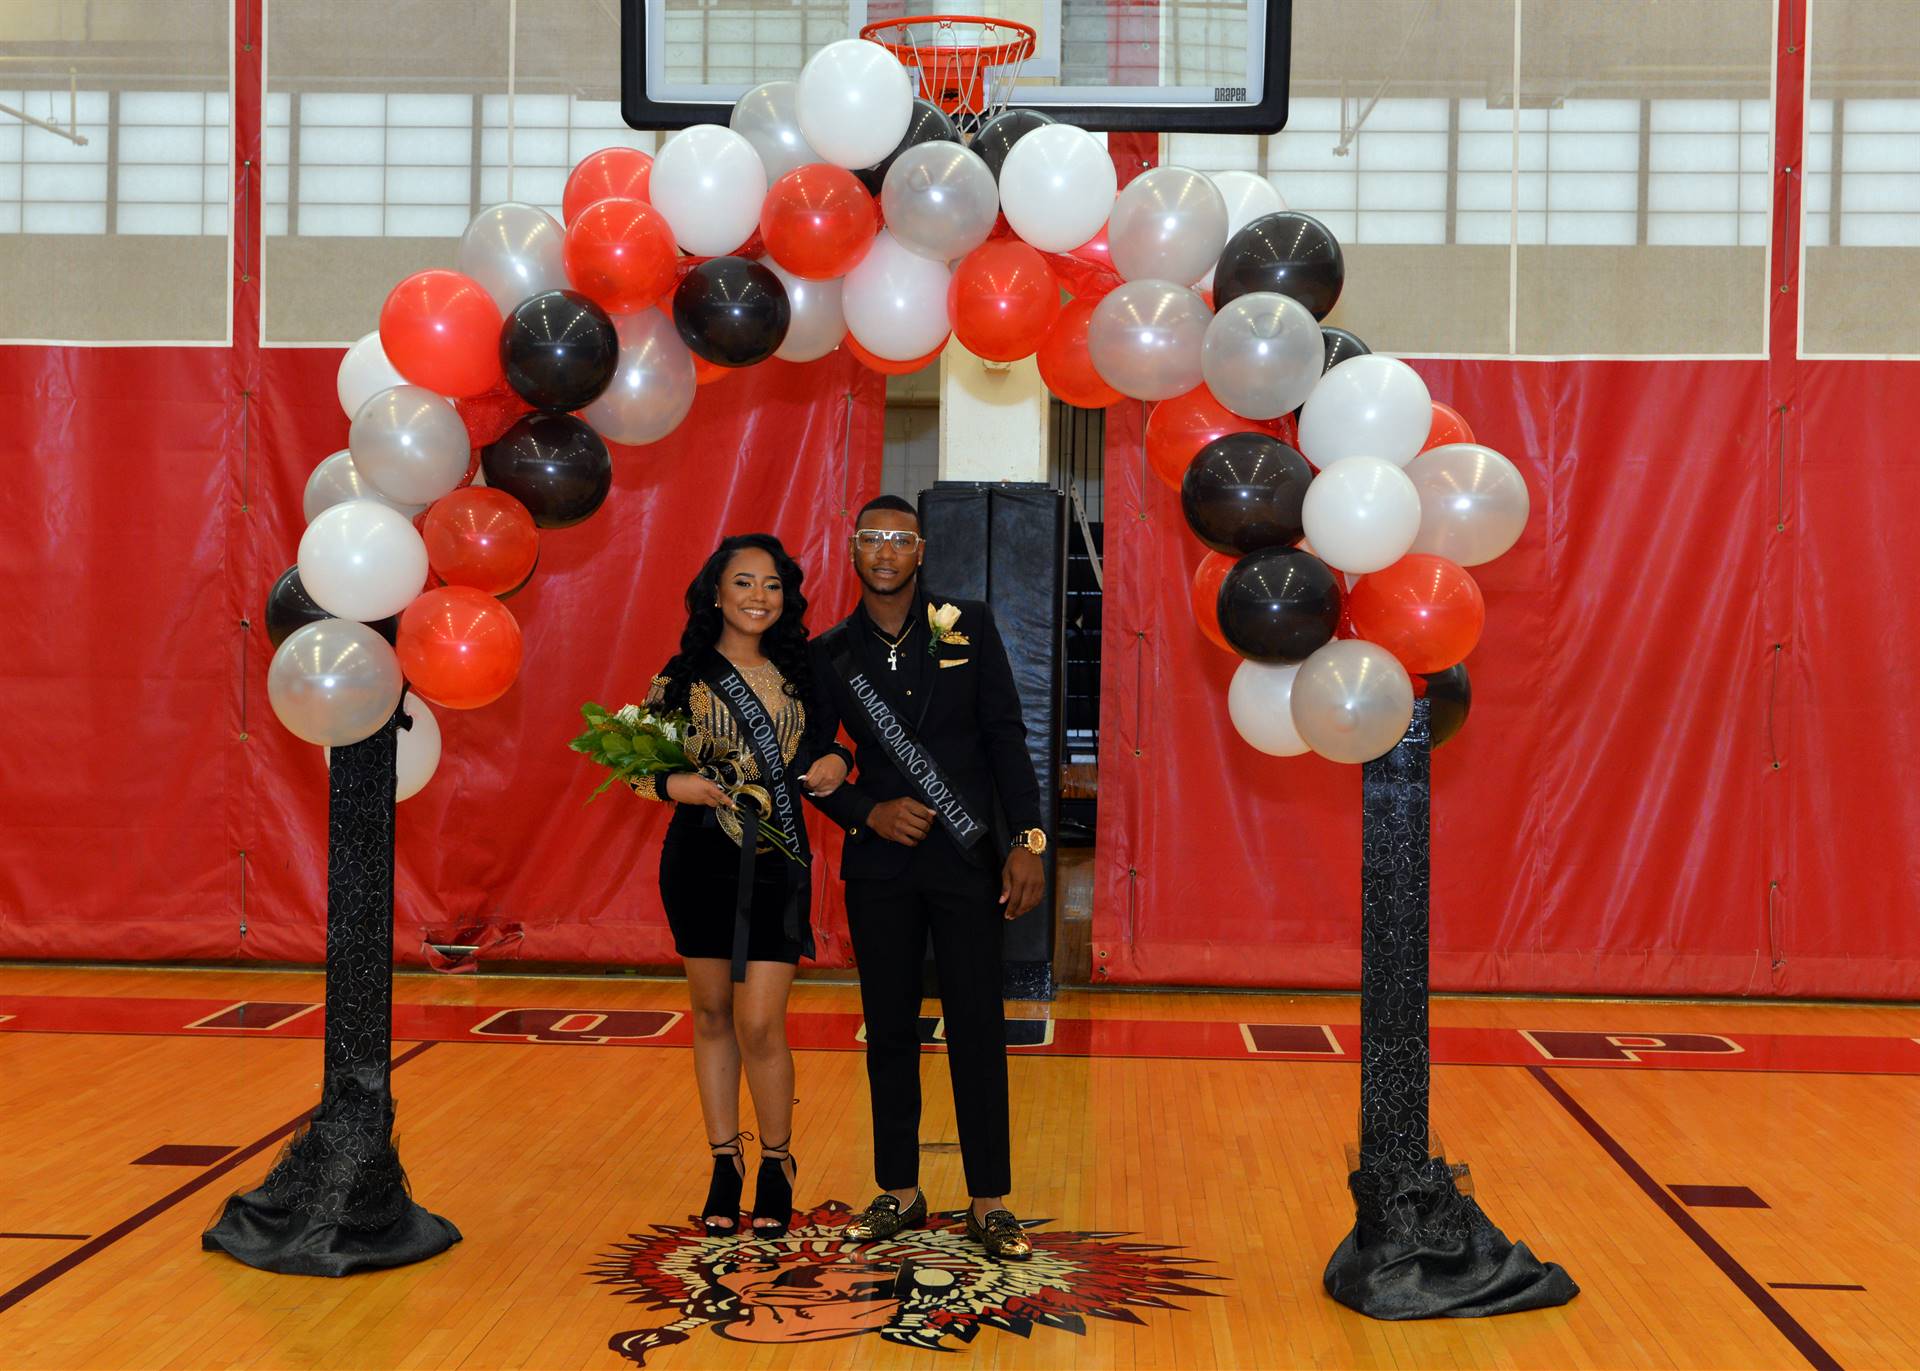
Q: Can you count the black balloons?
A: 11